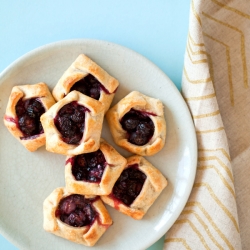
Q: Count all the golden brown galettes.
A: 7